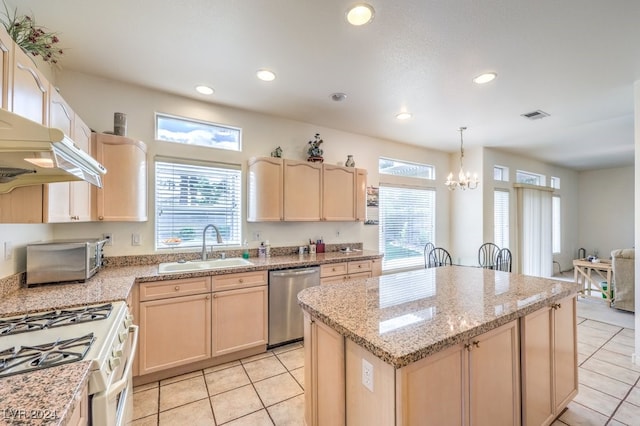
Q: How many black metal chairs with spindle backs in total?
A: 4